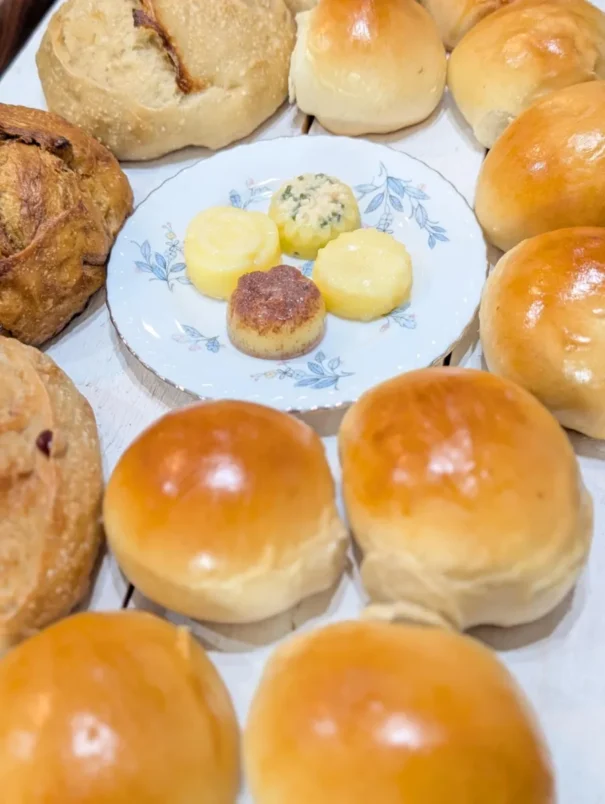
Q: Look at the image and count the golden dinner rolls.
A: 9